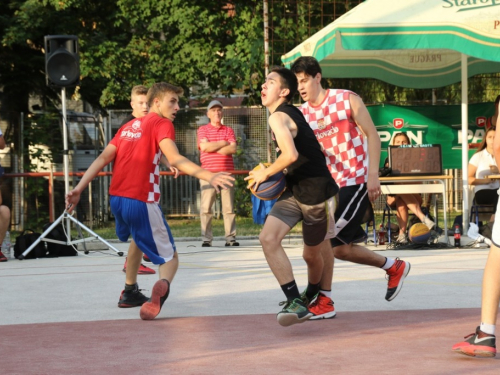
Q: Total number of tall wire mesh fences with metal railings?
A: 1